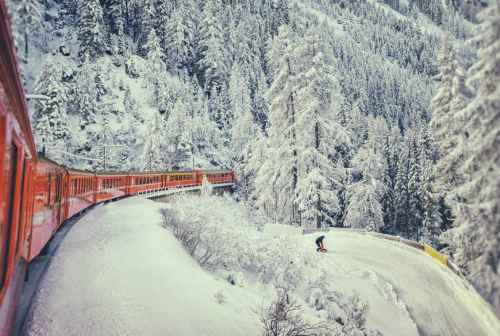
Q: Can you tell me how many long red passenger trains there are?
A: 1